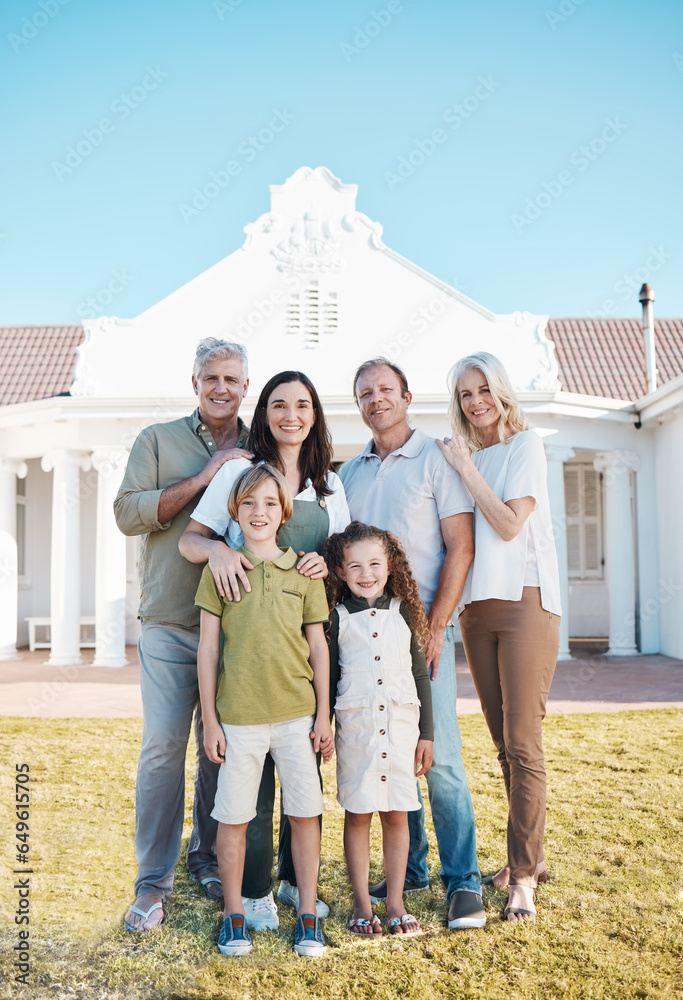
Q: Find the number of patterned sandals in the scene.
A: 2